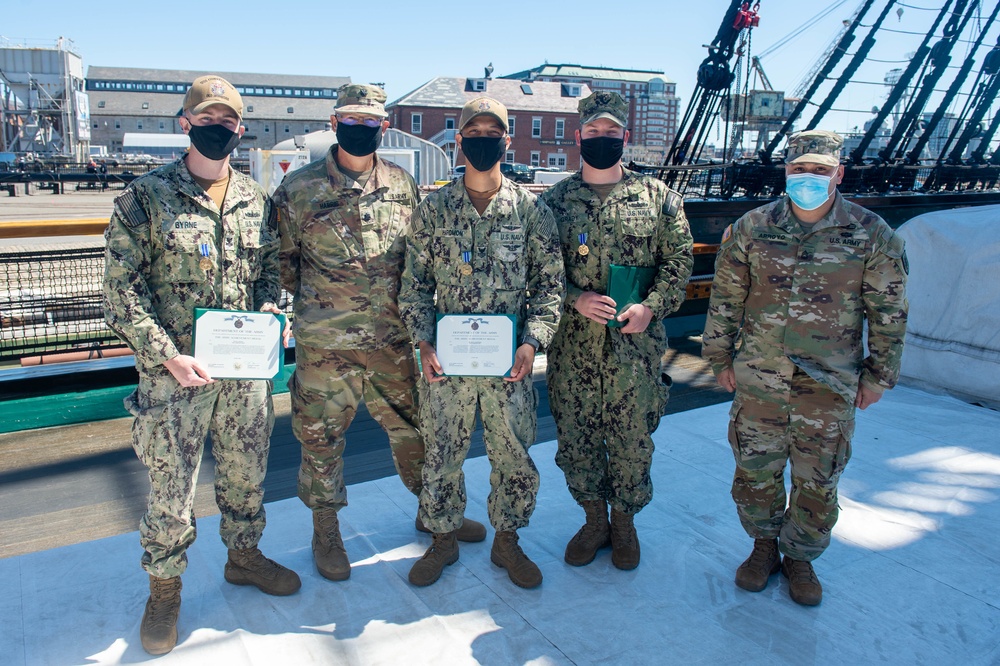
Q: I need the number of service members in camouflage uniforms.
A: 5